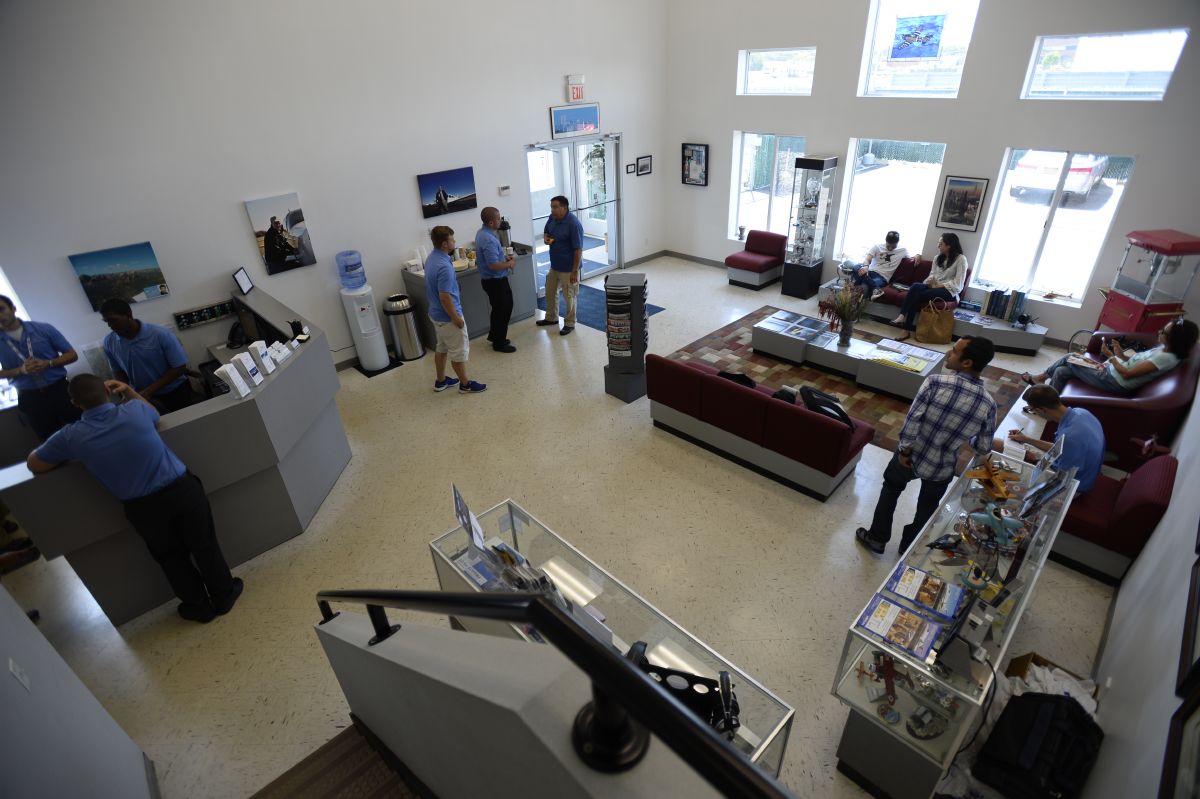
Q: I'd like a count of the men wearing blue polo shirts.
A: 7